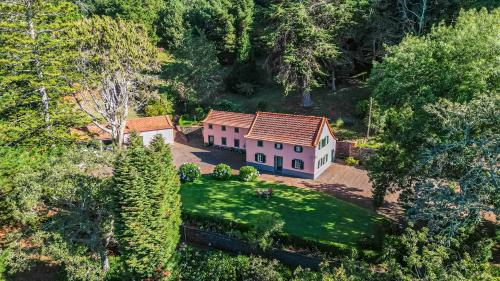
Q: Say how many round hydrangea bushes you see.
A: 3